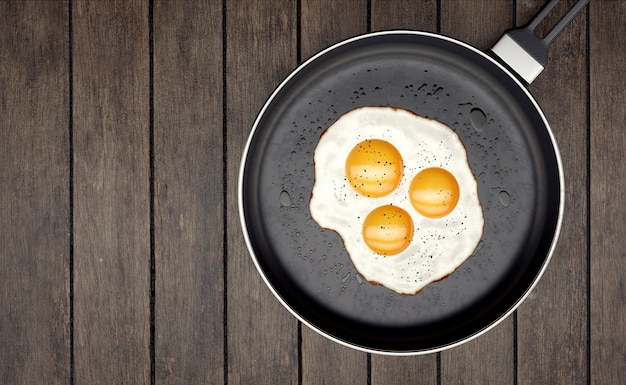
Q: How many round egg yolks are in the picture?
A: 3